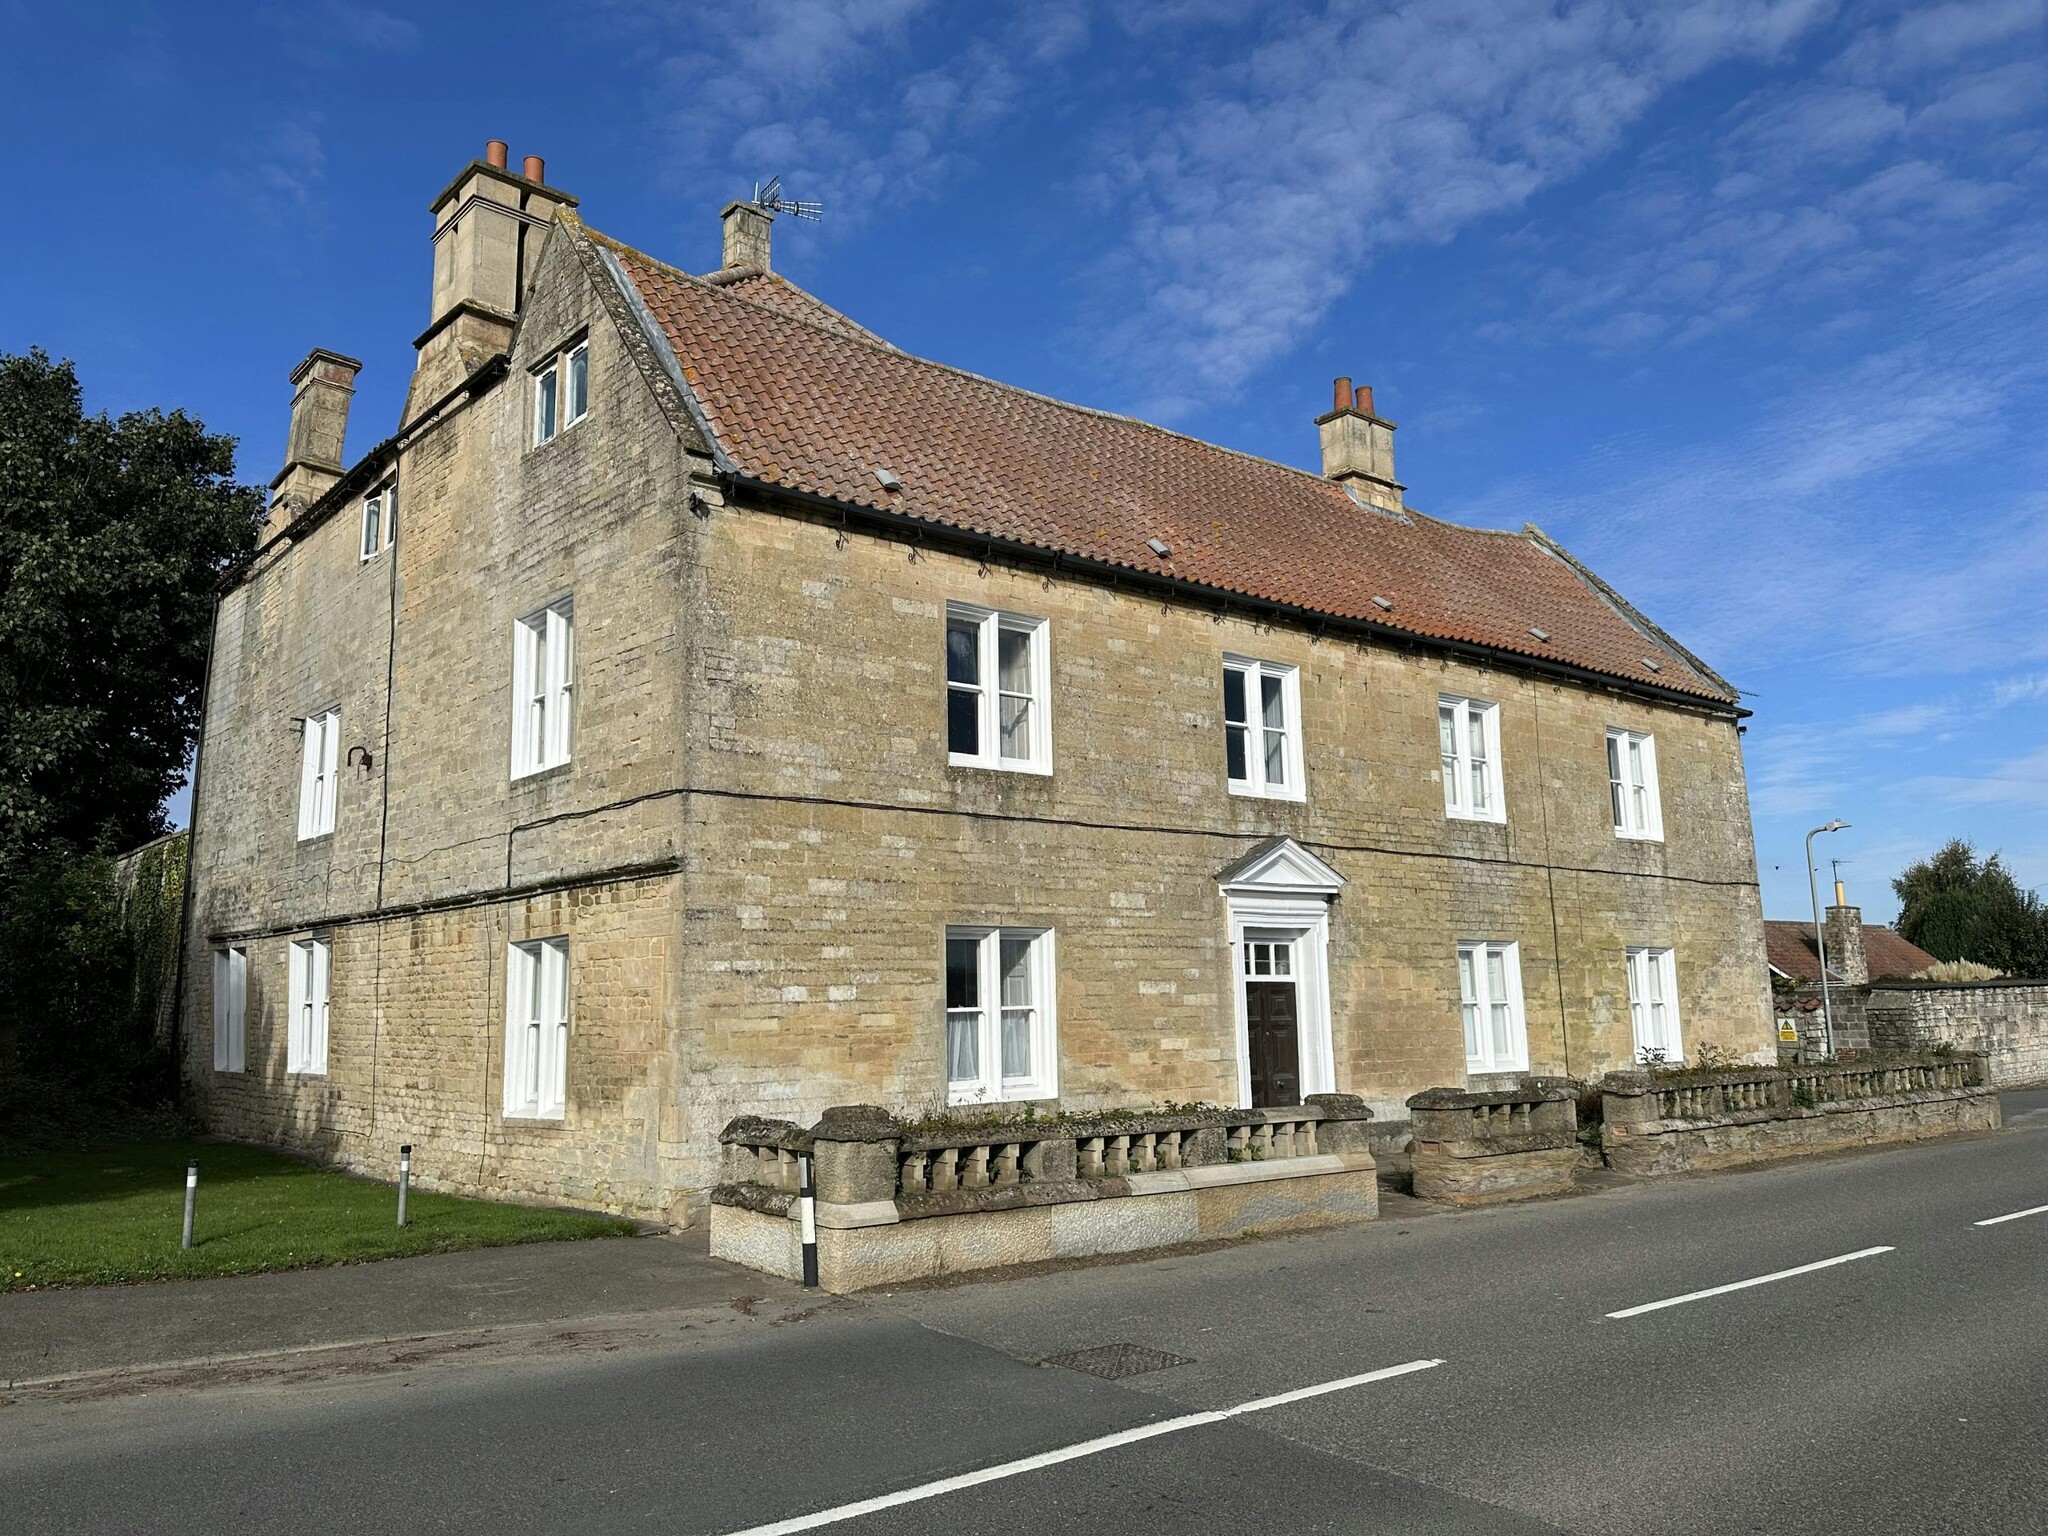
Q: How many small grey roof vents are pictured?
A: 5